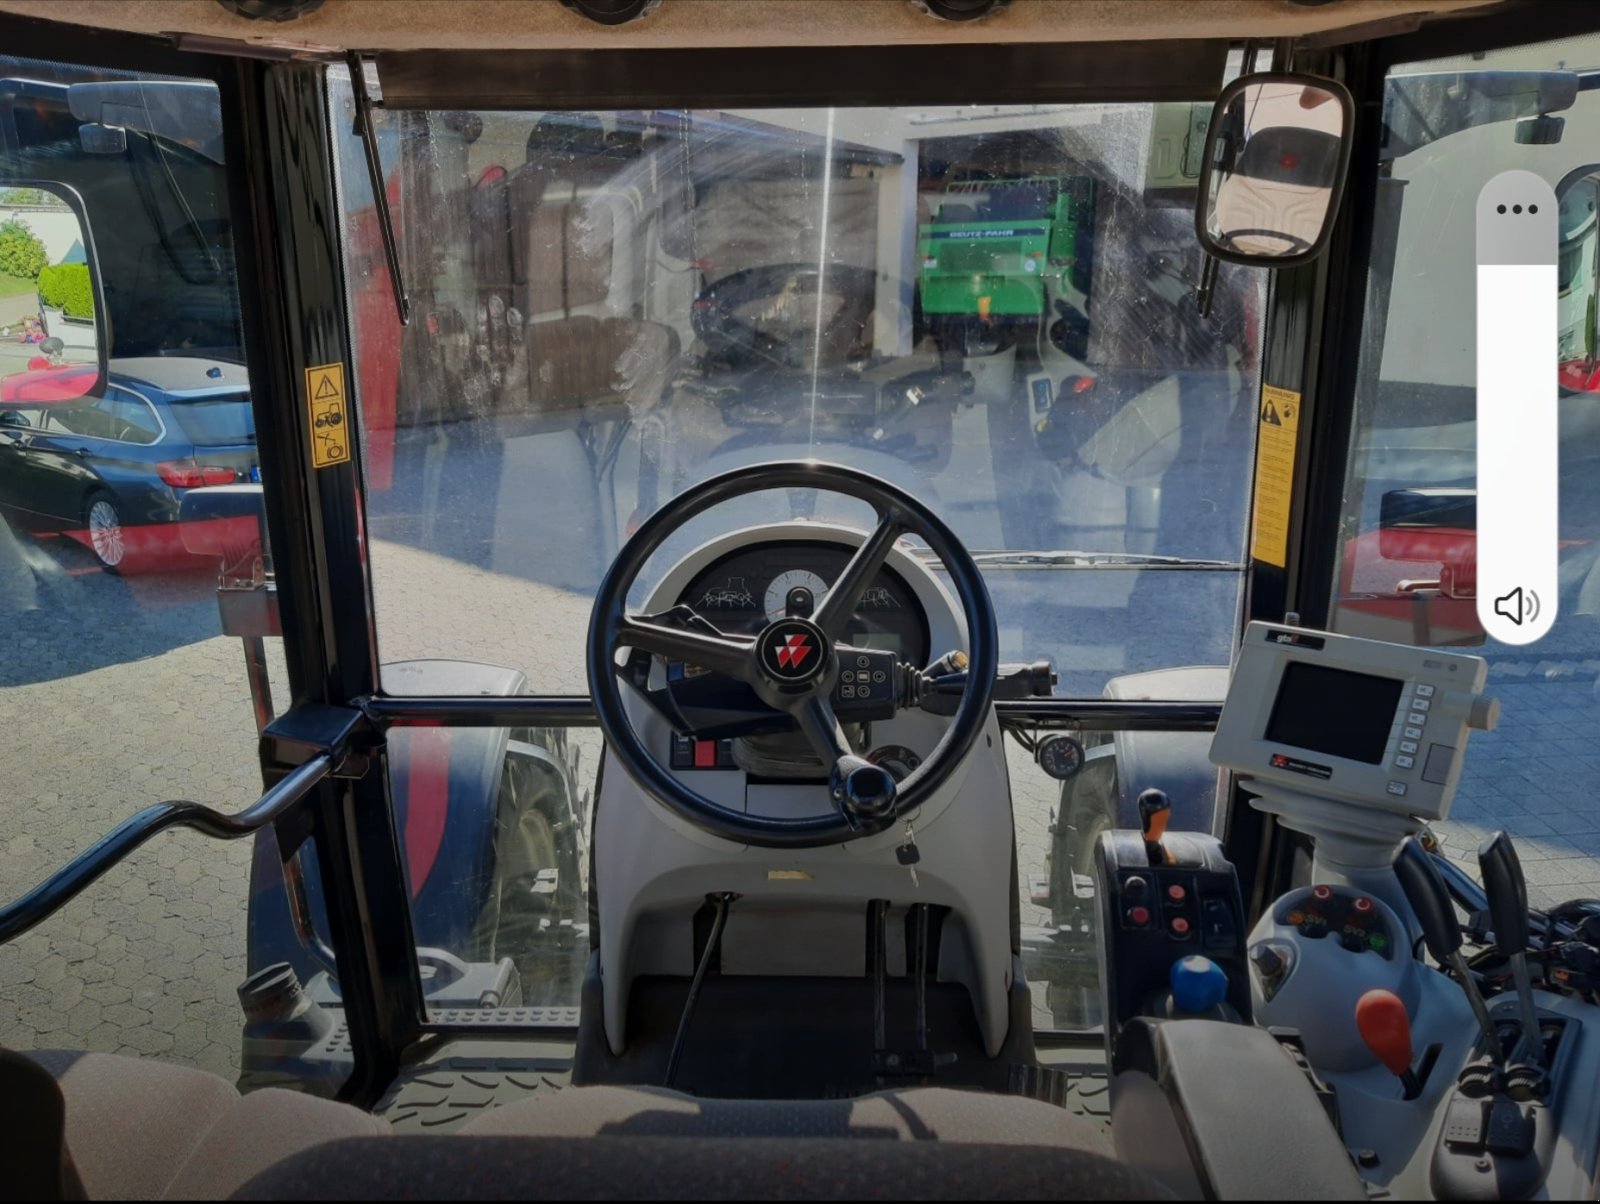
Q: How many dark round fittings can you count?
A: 4